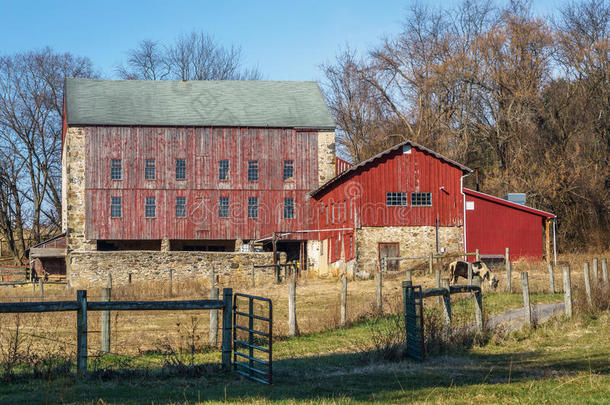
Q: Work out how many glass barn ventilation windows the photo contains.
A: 14